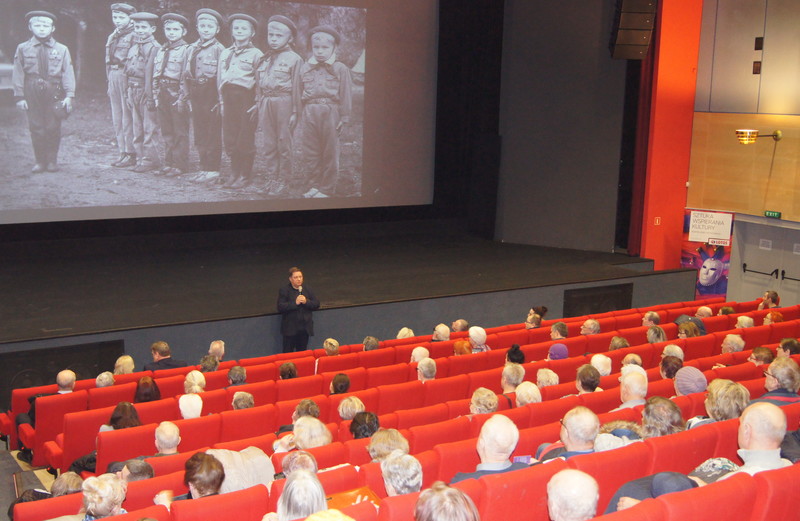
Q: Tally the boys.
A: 8